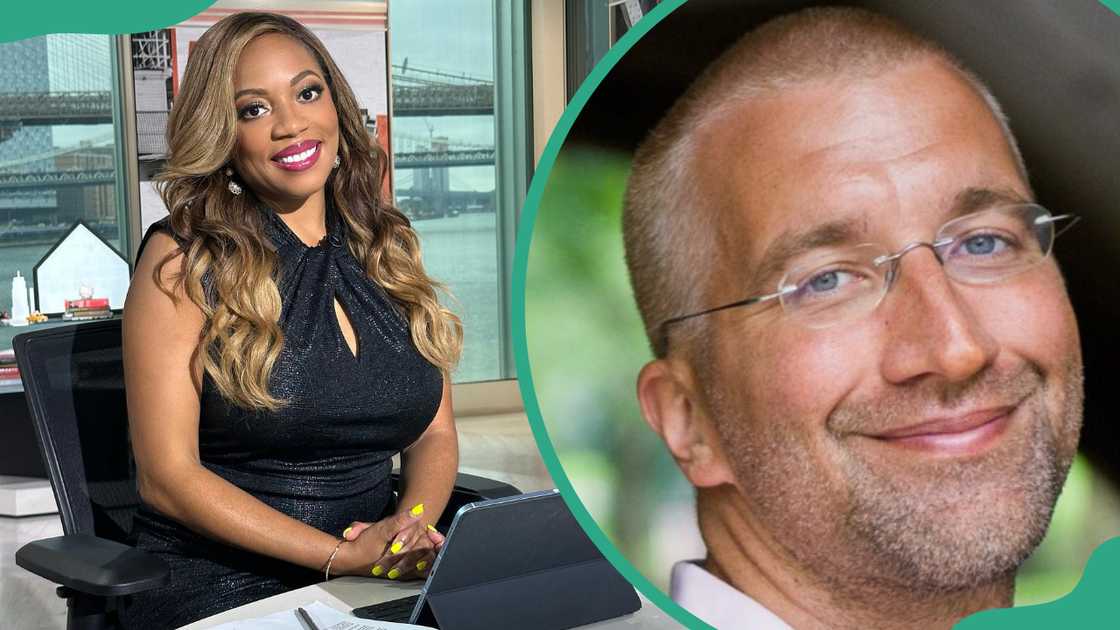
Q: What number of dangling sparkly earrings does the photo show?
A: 2